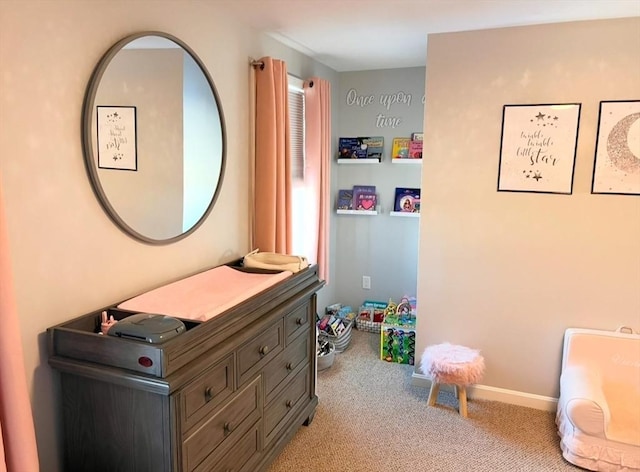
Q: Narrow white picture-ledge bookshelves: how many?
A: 4